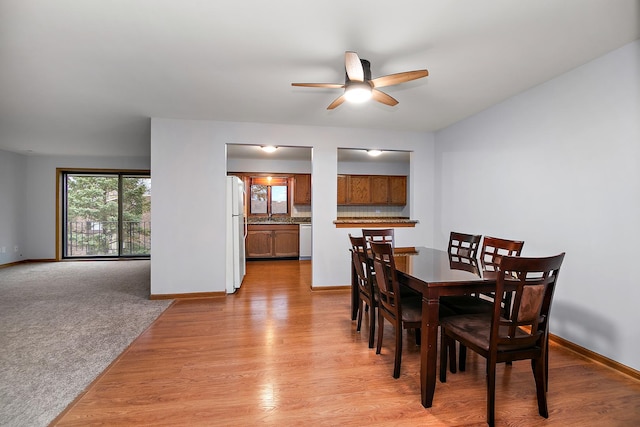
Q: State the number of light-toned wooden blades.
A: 5